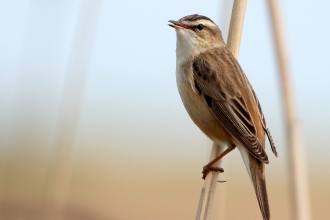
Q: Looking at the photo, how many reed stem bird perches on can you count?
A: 1